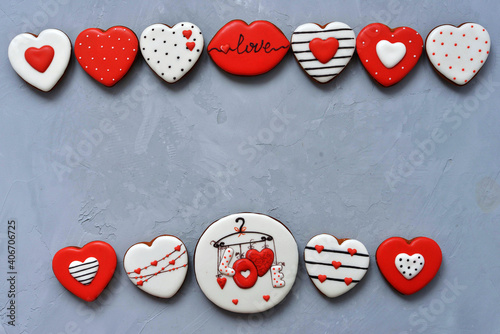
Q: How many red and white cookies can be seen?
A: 12